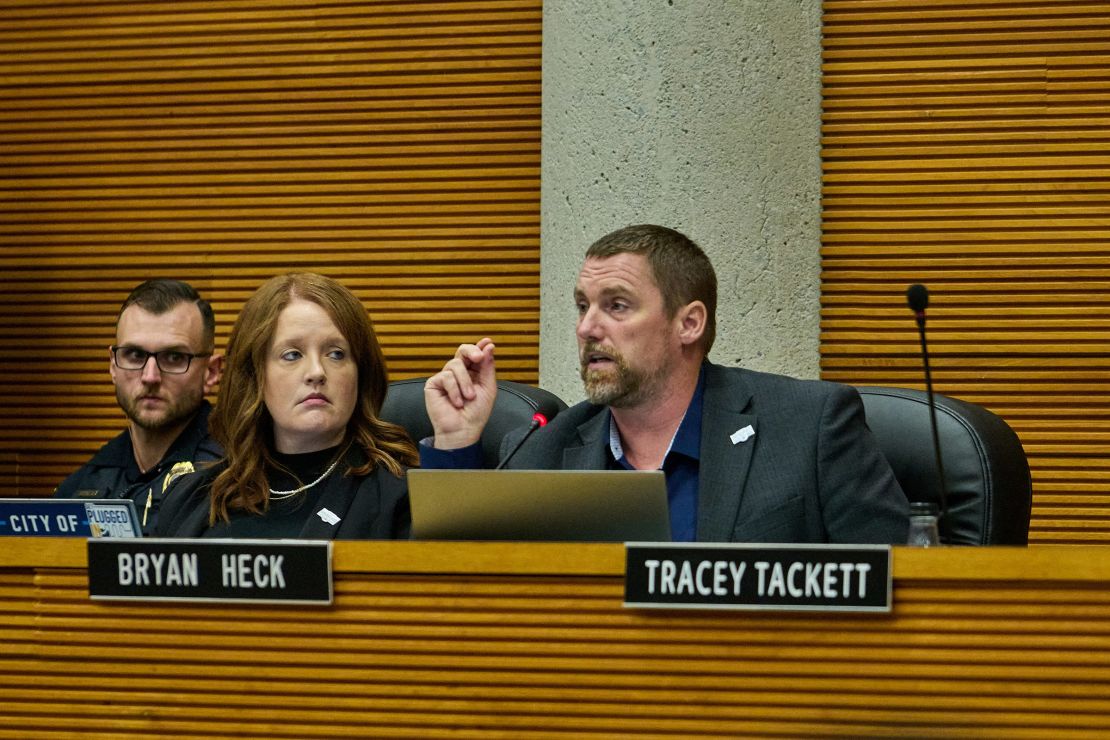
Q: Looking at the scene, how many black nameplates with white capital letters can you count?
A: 2